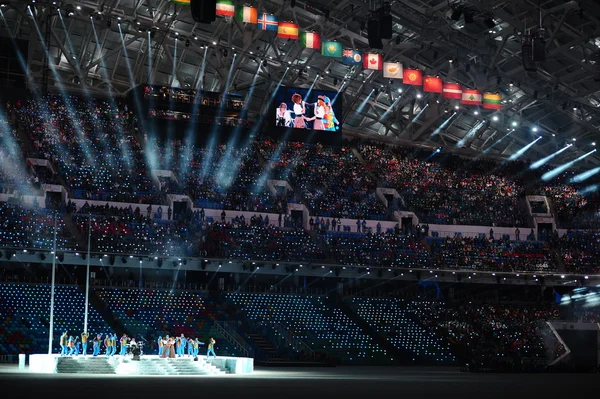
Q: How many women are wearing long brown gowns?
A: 2